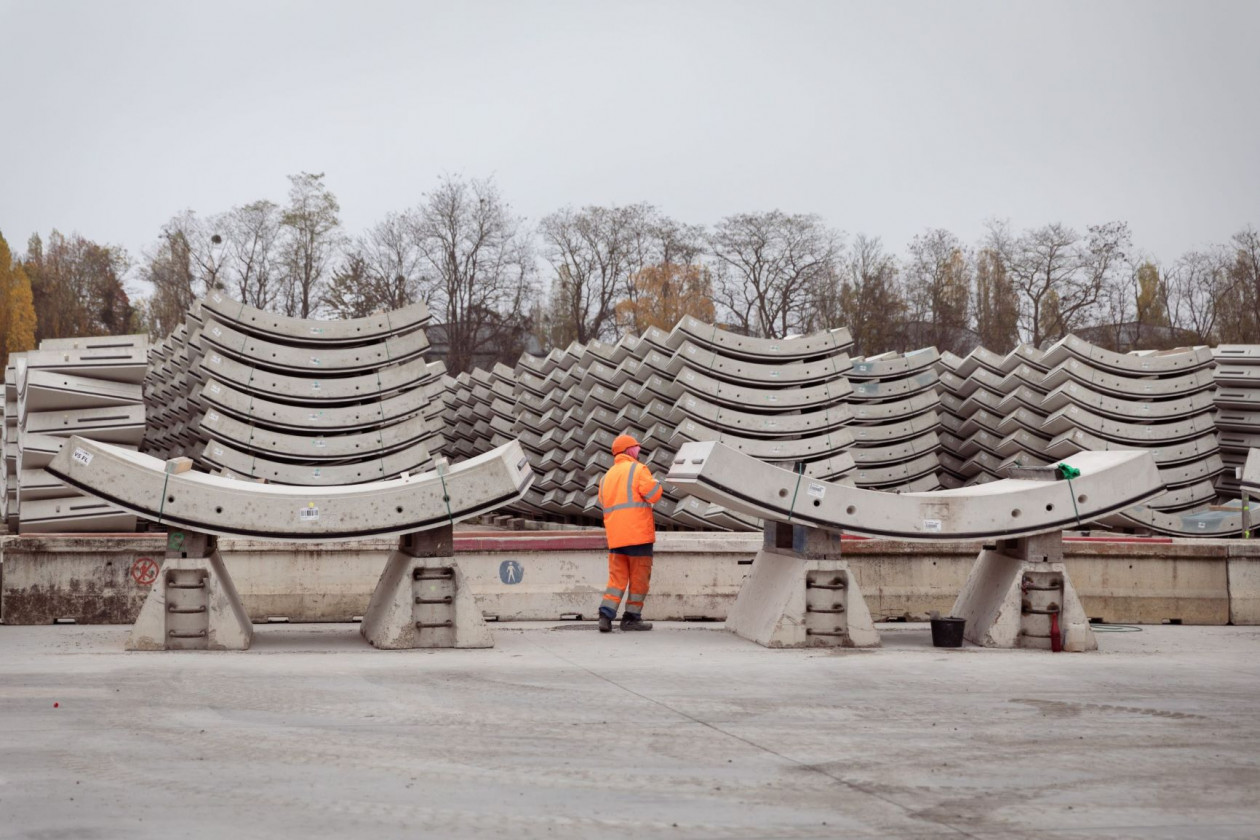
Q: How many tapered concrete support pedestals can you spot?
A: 4